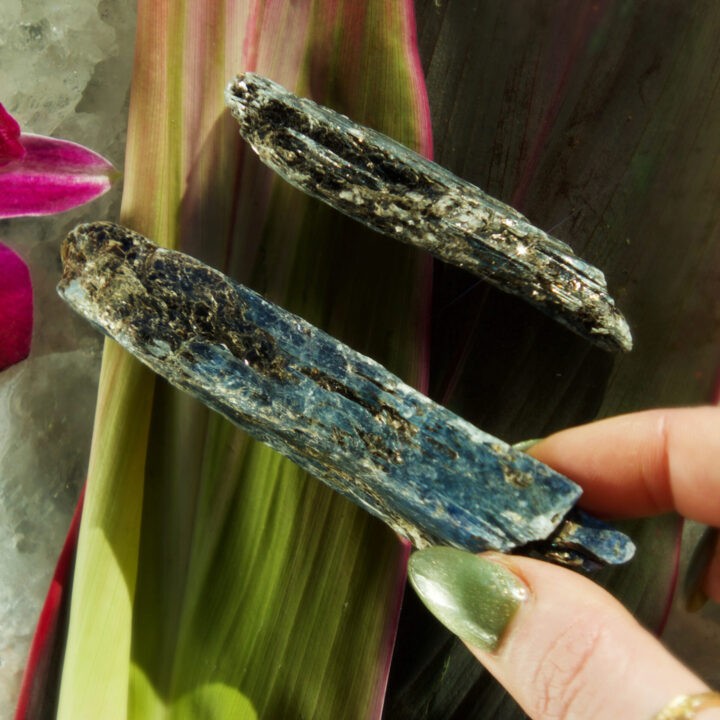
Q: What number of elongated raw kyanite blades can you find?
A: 2